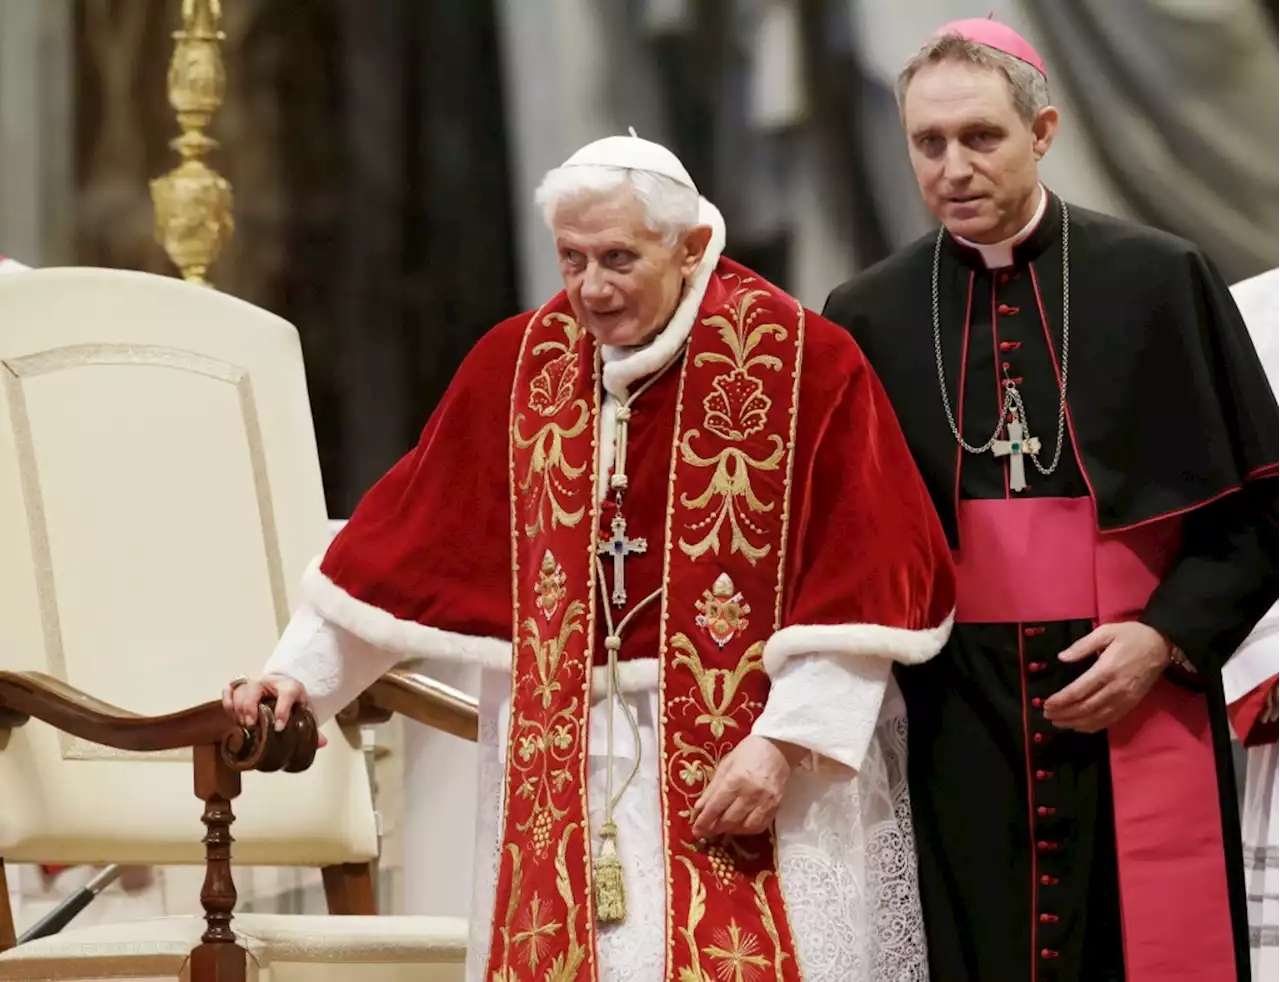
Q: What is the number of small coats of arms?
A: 2